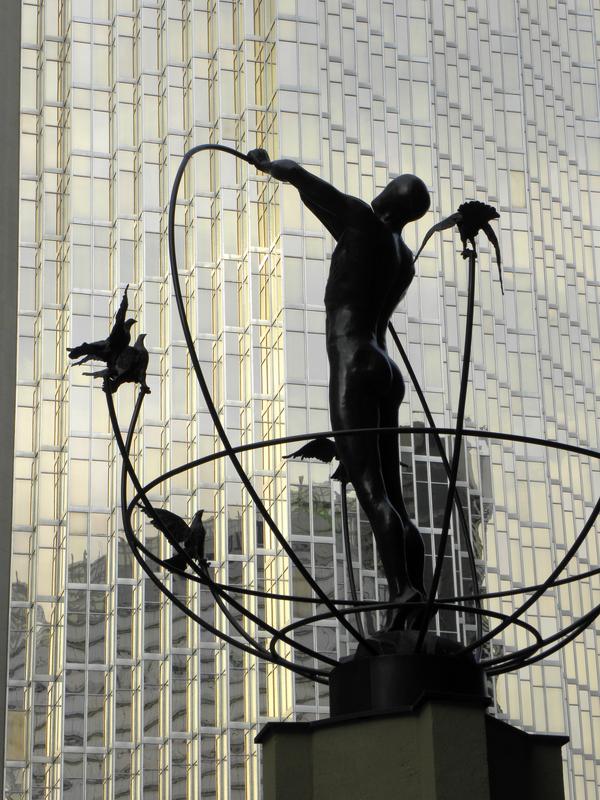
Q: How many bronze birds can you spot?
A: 5